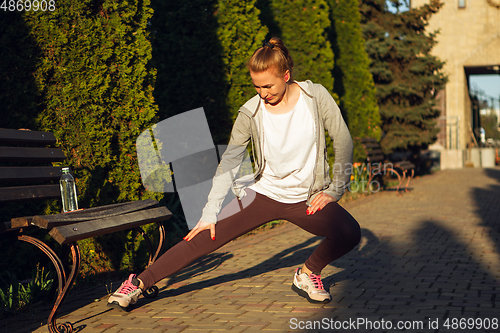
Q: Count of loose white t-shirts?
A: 1